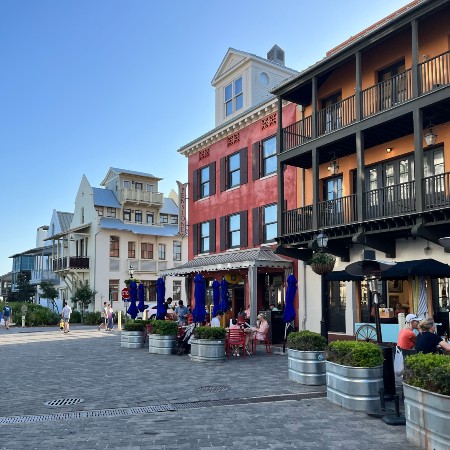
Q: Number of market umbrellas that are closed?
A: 7